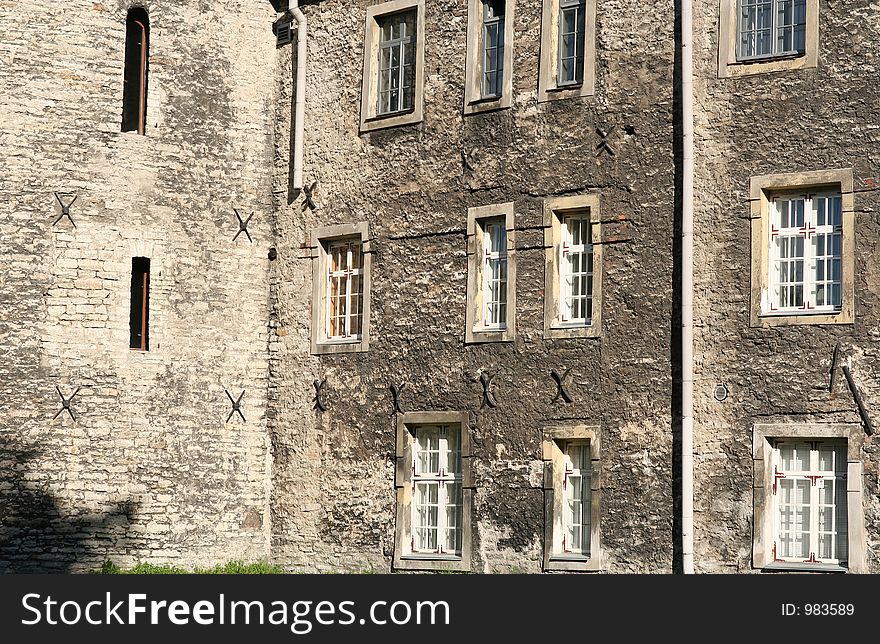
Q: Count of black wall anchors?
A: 11